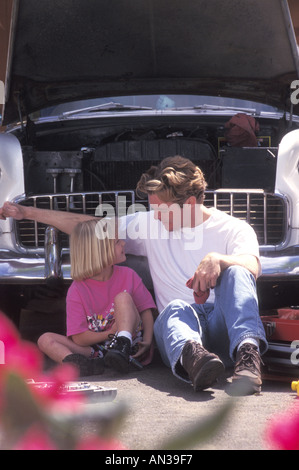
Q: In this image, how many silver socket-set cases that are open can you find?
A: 1